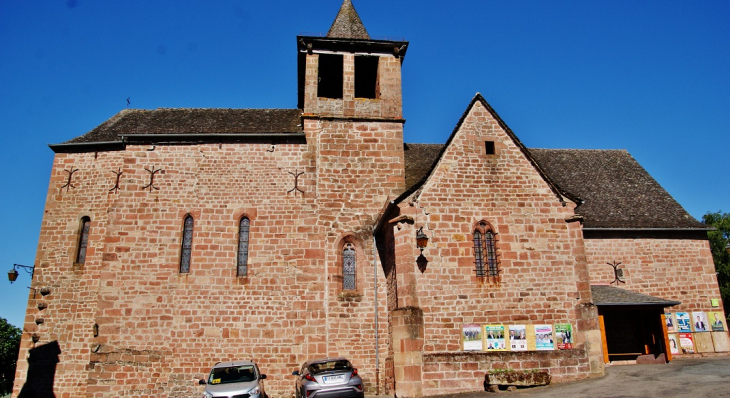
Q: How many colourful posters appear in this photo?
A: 11